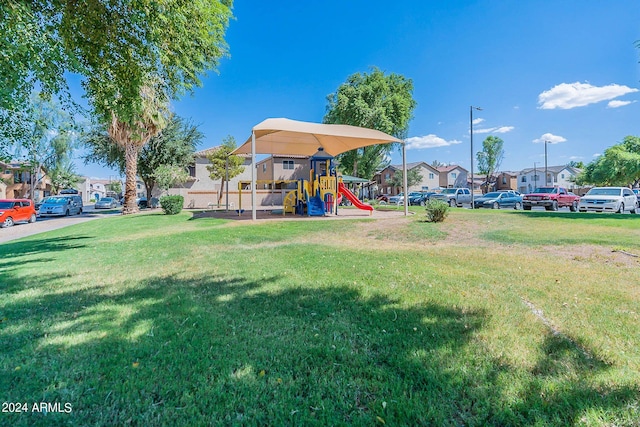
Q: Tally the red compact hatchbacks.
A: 1